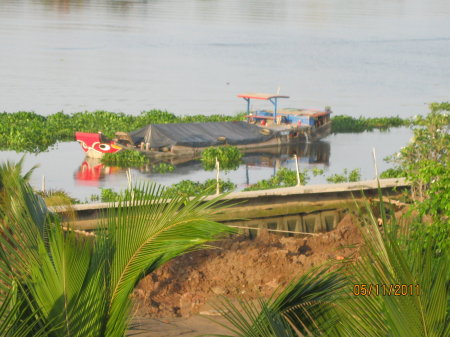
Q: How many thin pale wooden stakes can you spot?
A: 5